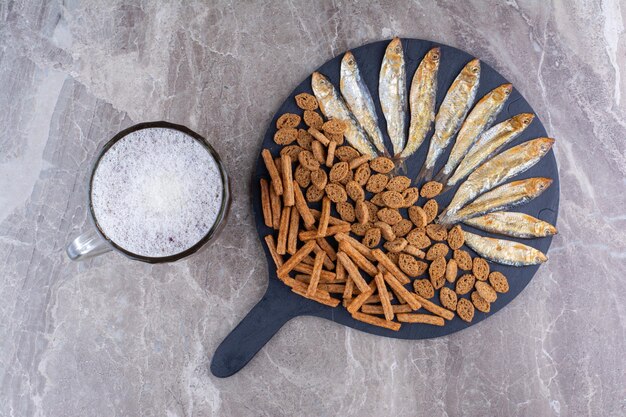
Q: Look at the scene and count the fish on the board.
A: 11